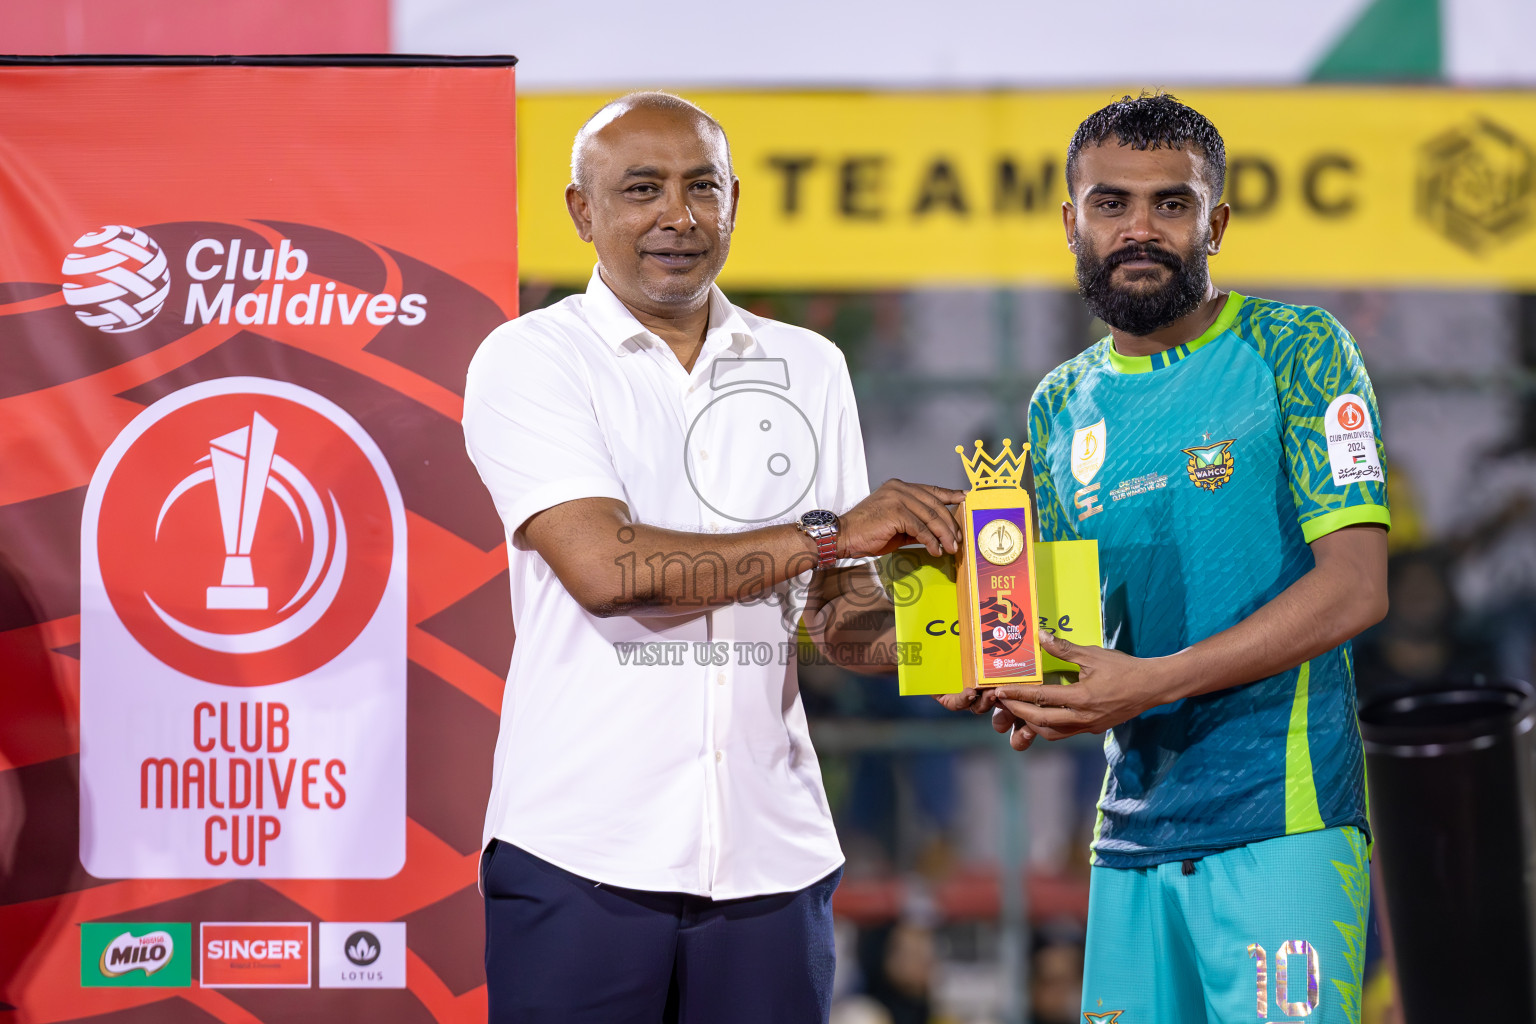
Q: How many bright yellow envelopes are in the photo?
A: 1